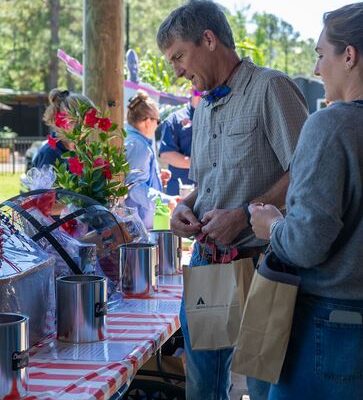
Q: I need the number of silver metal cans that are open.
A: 4